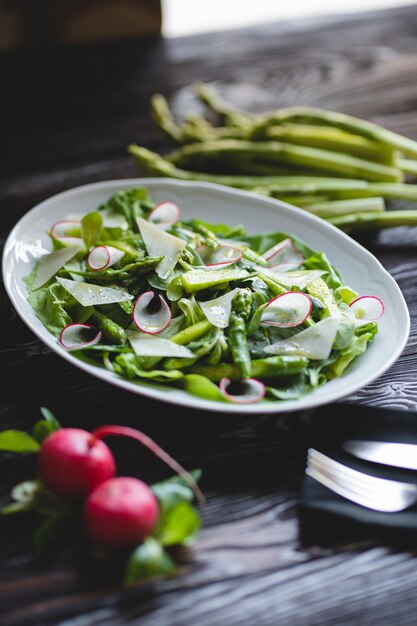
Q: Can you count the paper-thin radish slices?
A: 10